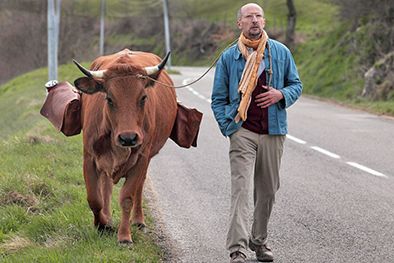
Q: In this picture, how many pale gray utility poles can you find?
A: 3